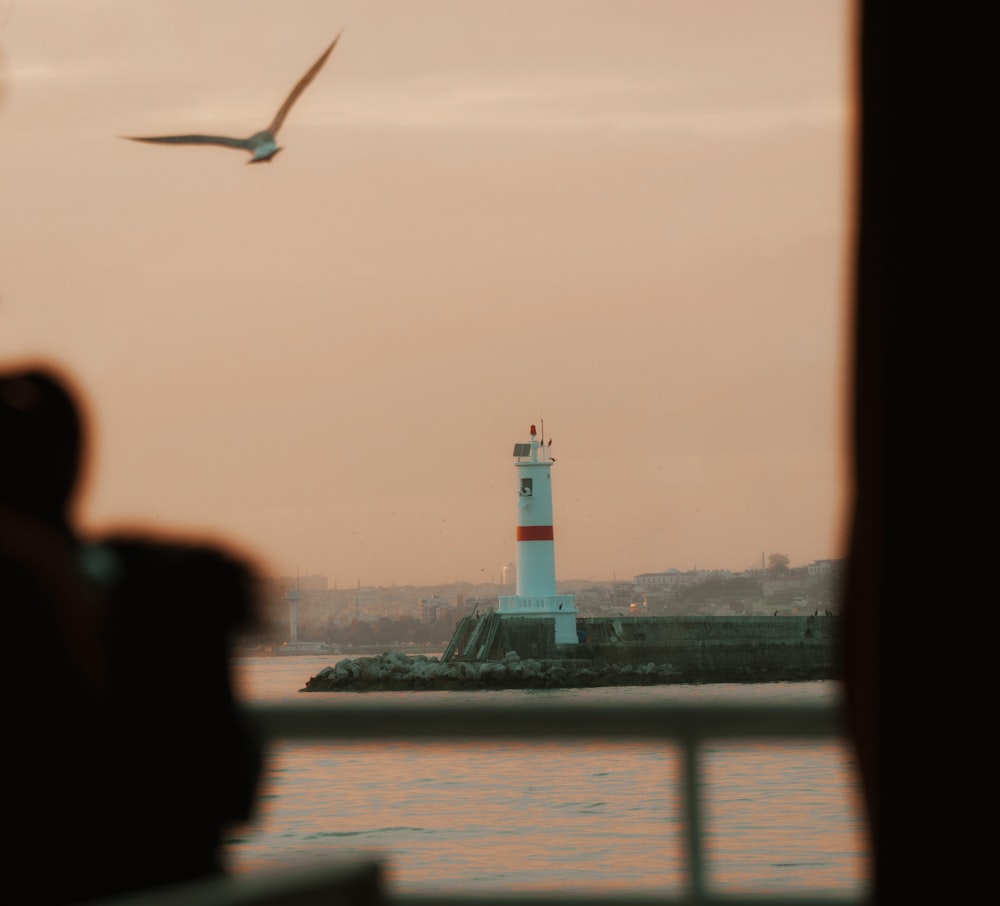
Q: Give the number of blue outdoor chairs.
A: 0